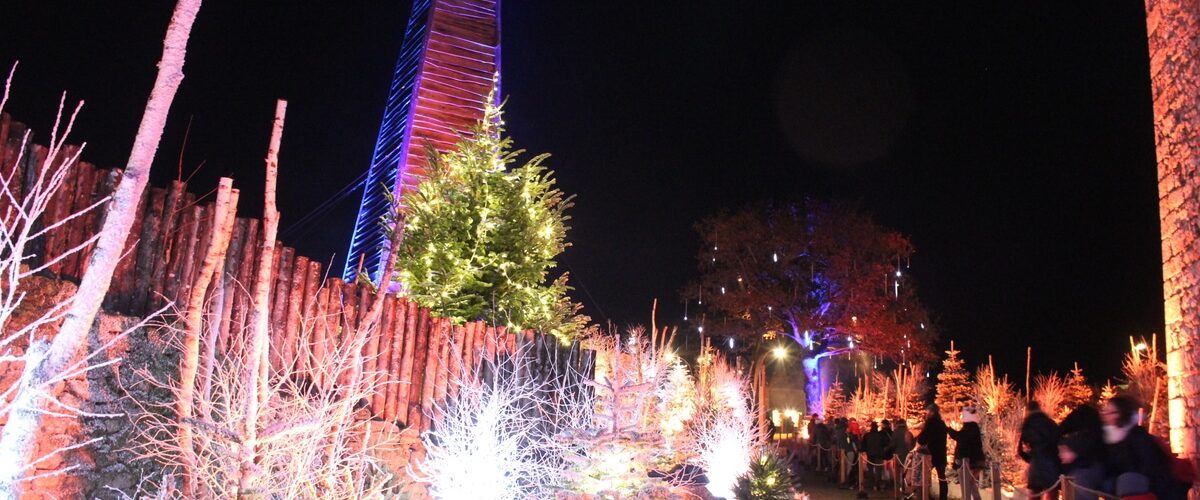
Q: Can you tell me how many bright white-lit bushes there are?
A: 2